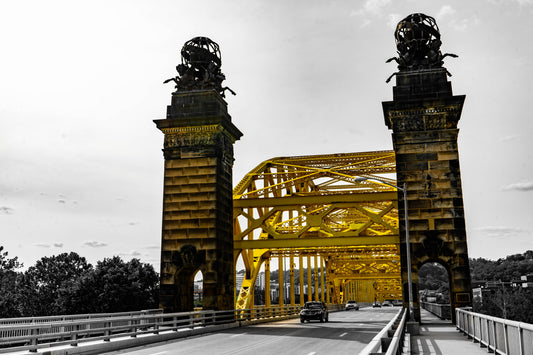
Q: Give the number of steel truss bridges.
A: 1